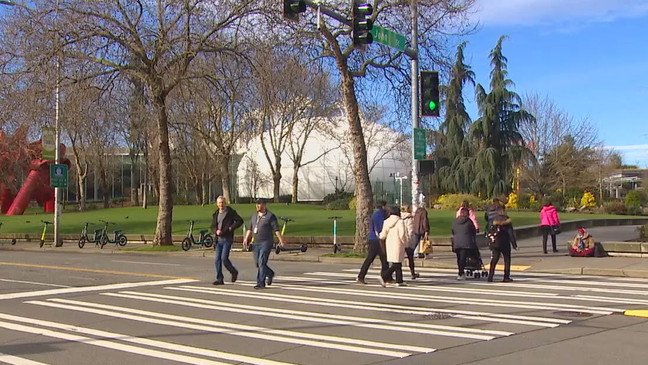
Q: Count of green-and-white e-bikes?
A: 3